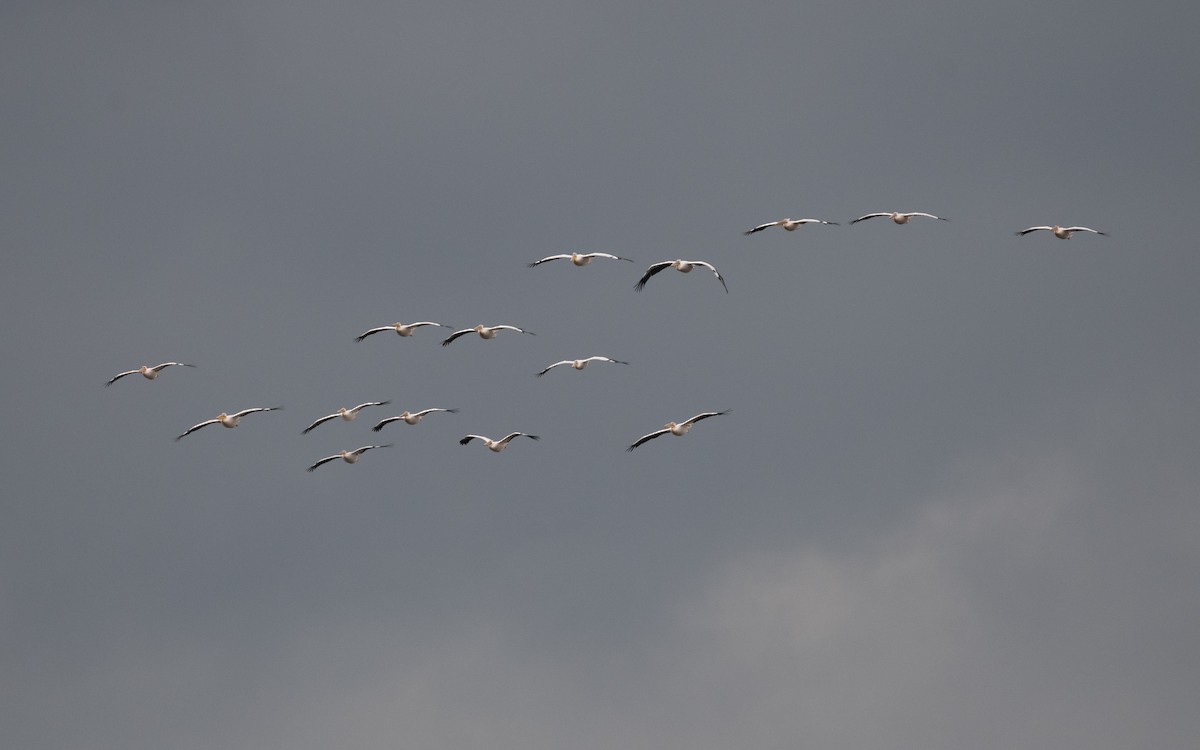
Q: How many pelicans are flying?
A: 15